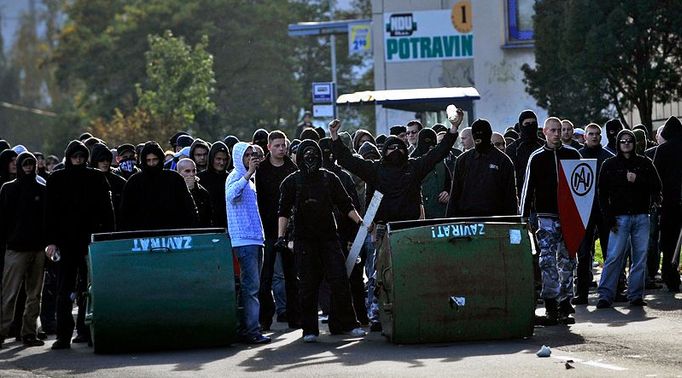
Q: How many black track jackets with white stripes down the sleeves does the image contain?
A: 1